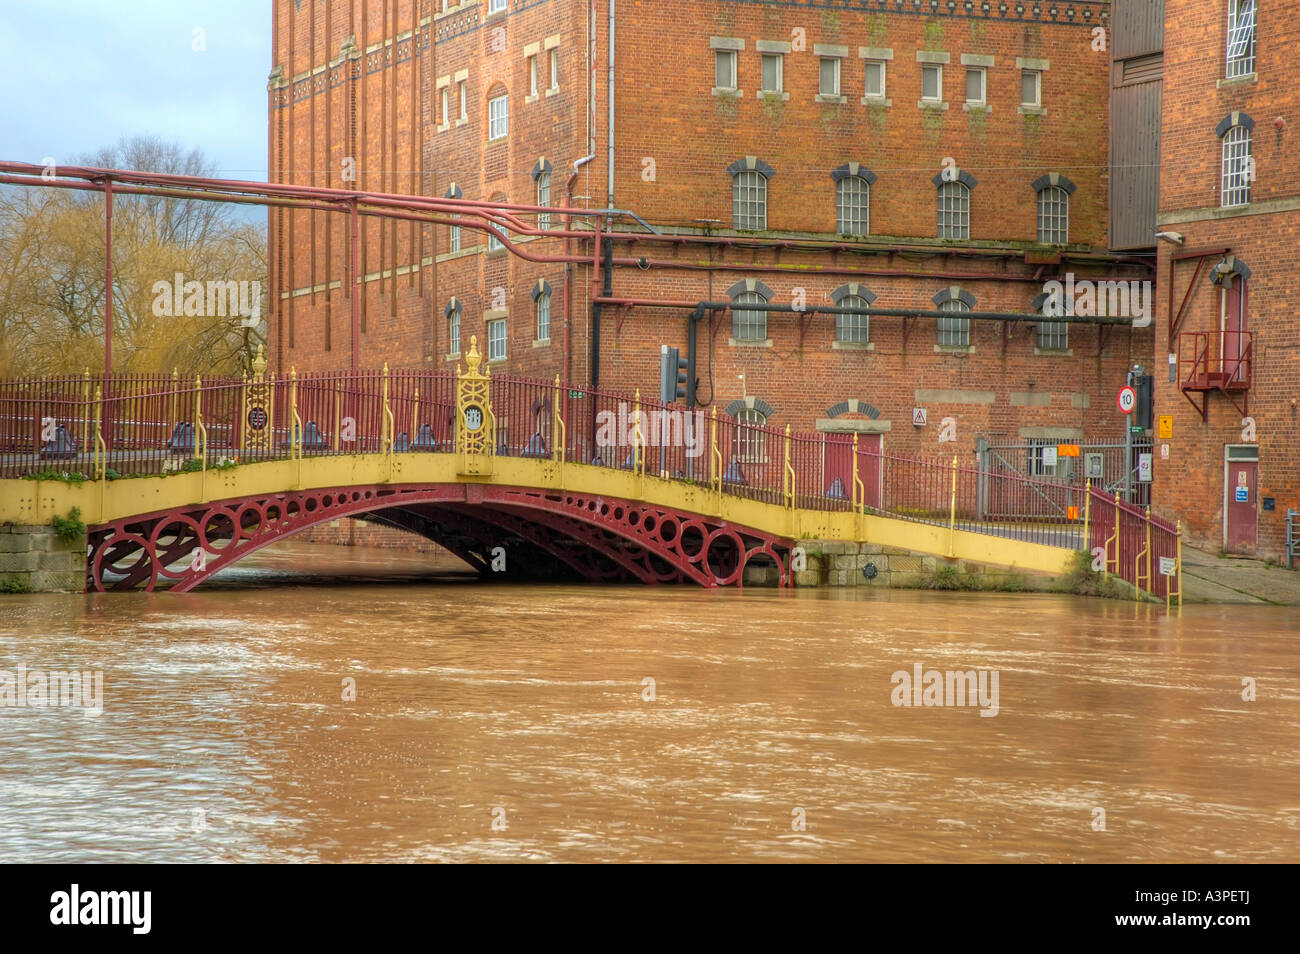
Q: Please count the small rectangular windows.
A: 11